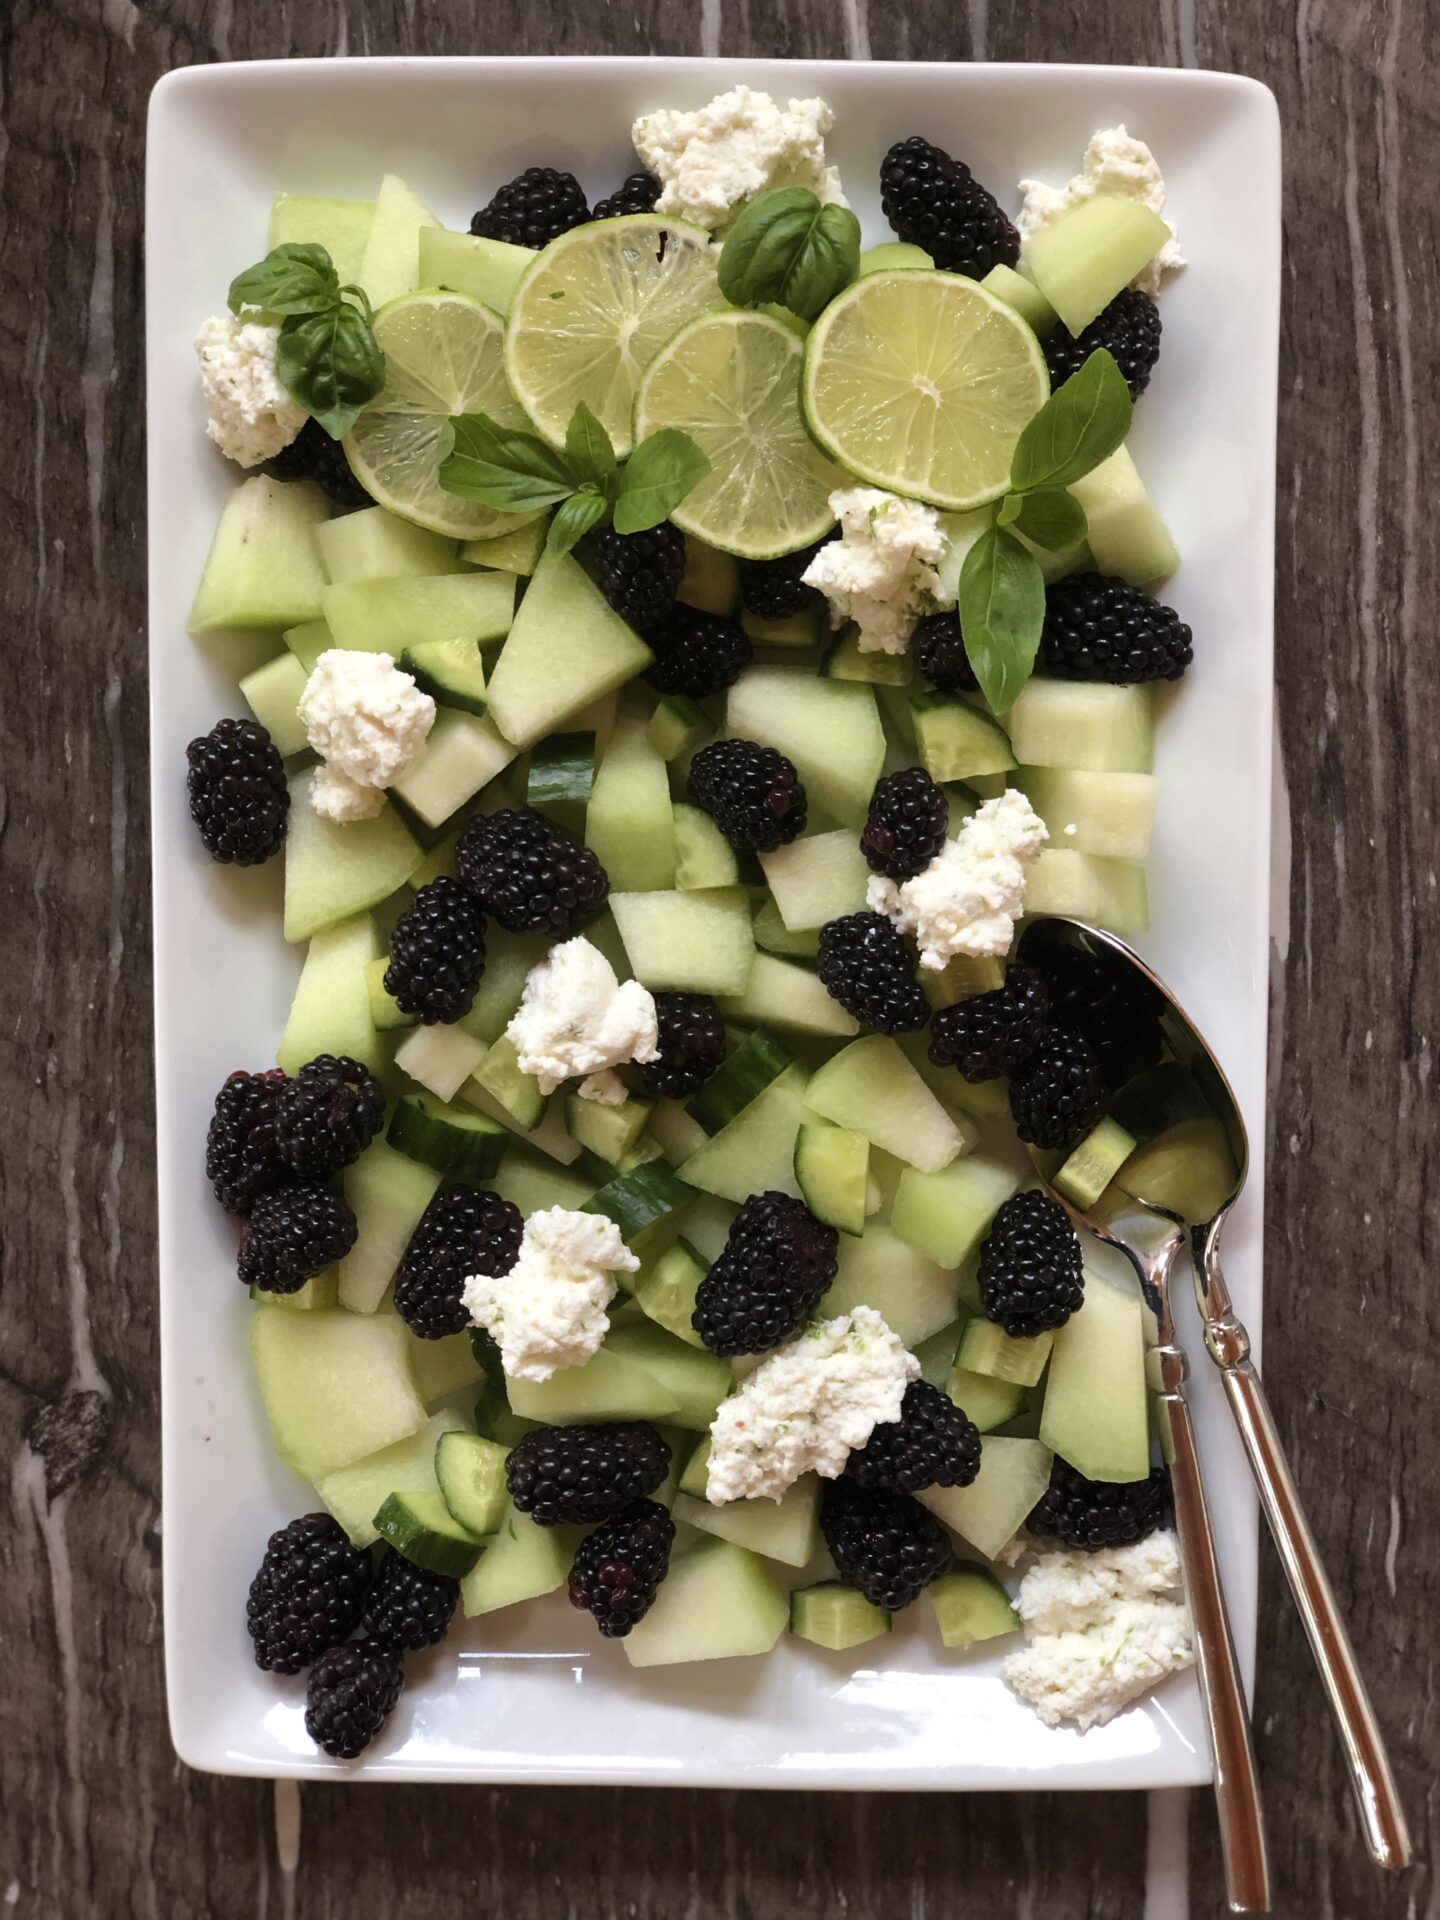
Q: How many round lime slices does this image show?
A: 4